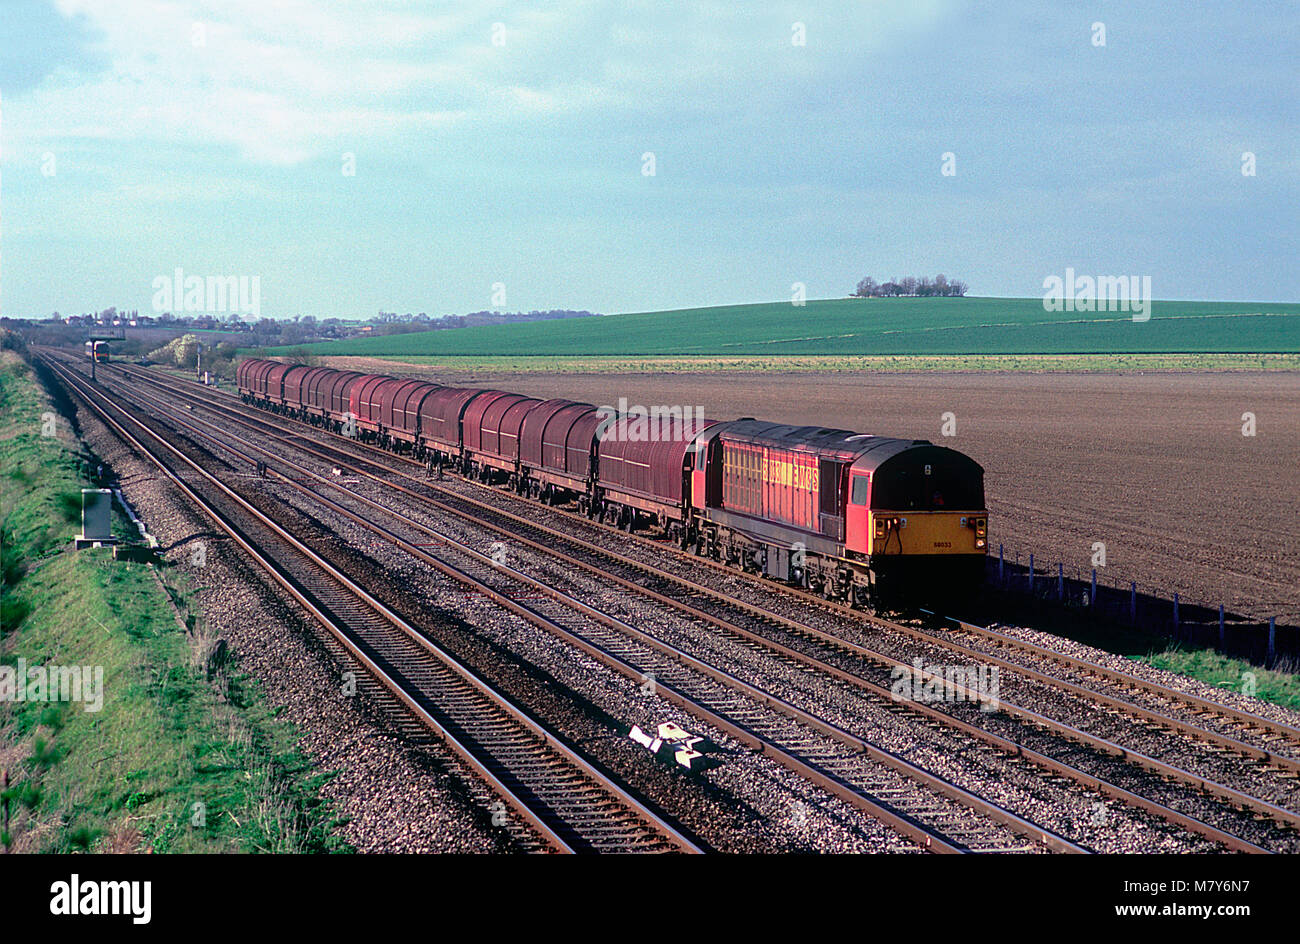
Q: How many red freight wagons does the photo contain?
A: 12